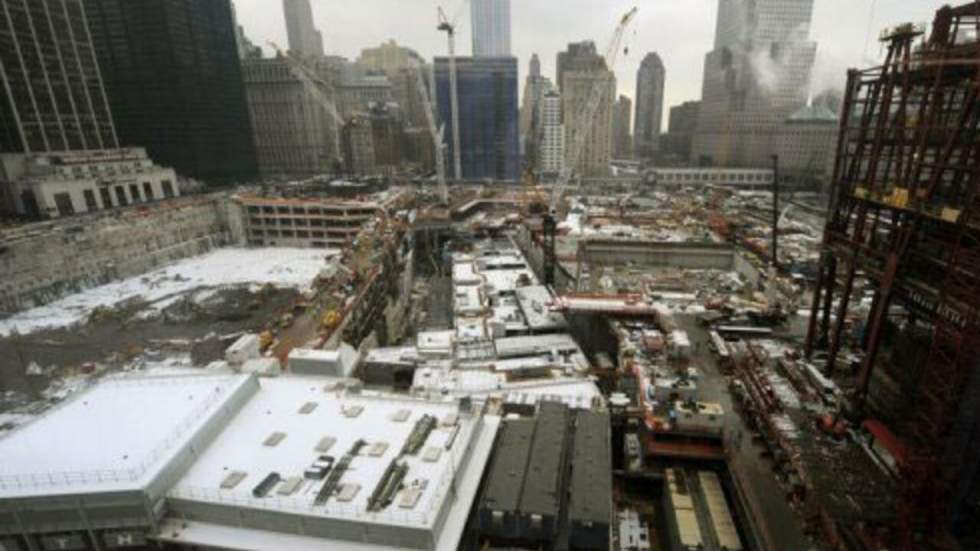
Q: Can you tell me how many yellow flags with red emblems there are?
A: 0